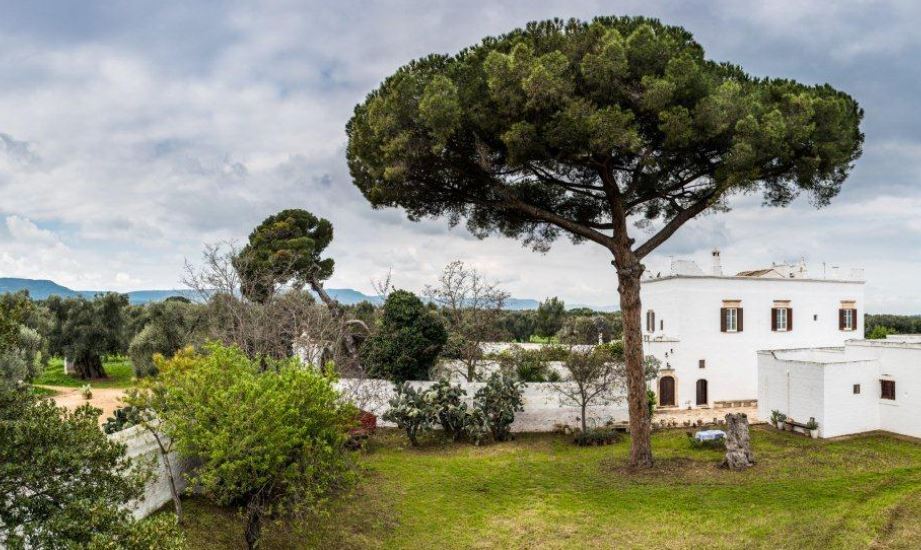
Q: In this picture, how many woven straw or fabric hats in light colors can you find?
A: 0